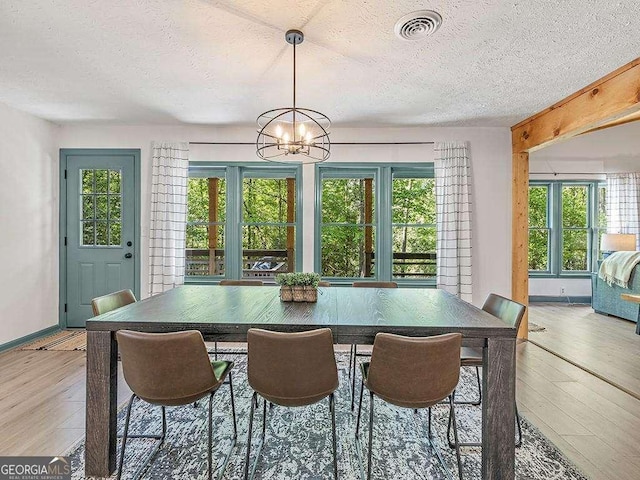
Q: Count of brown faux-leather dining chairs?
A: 8